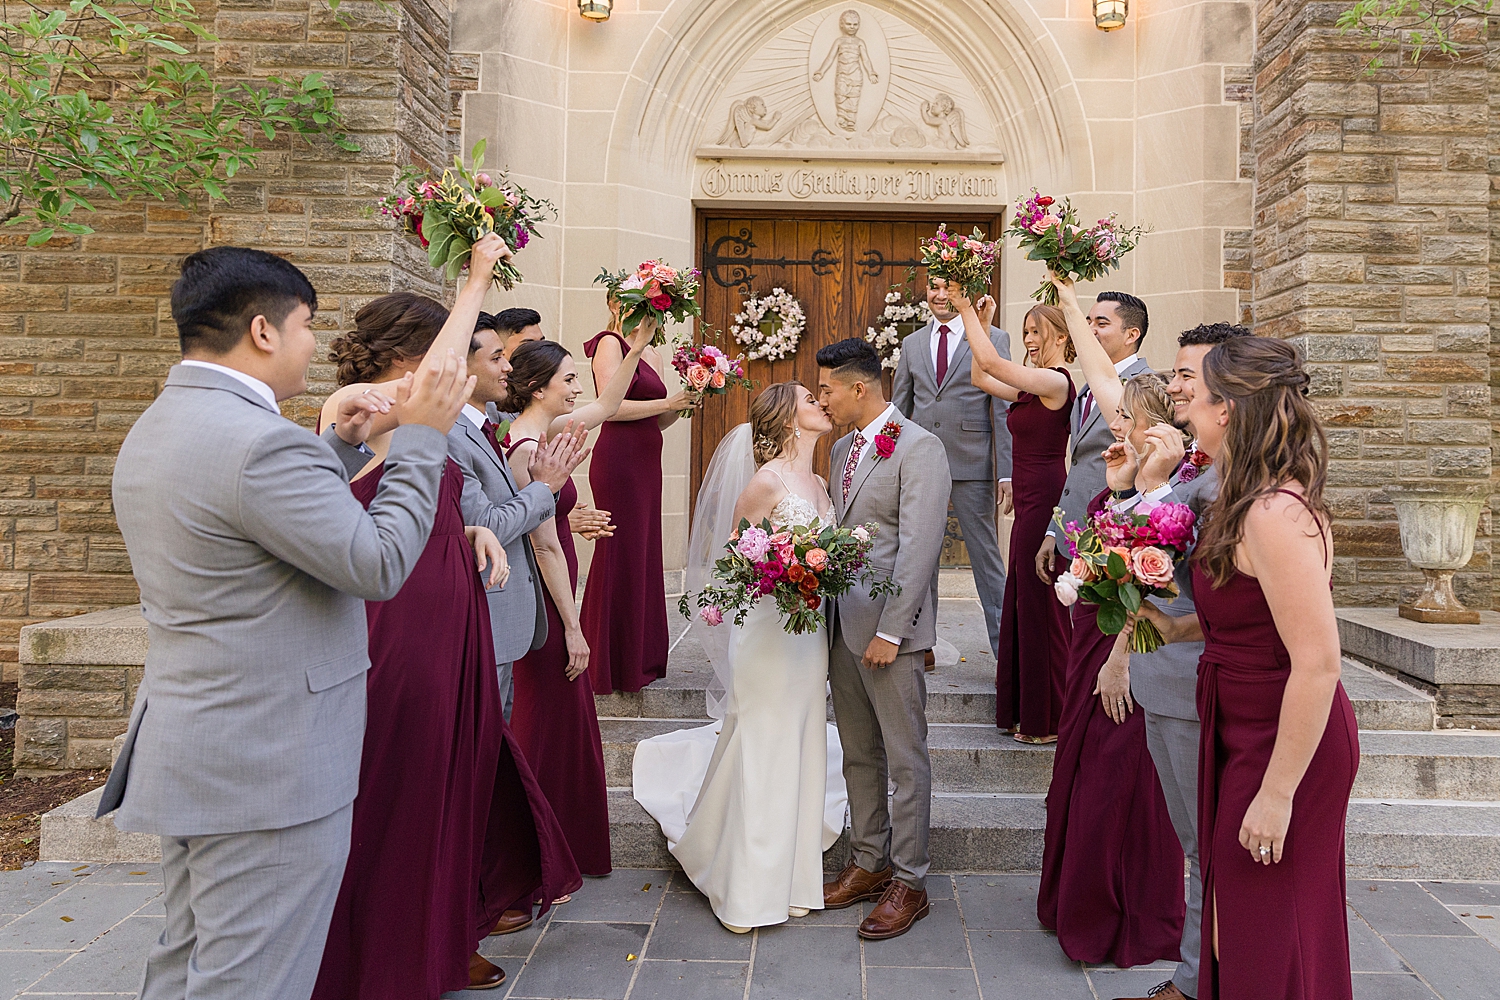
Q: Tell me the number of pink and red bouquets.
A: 7